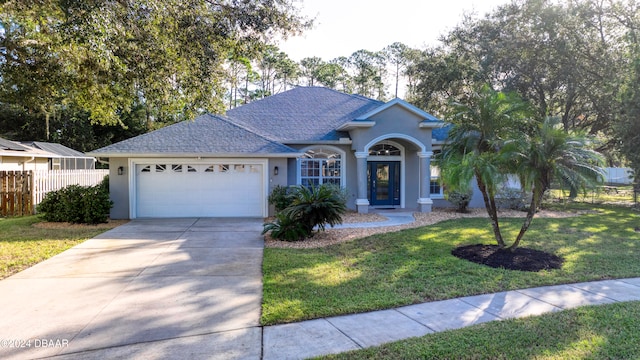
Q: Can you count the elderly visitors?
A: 0